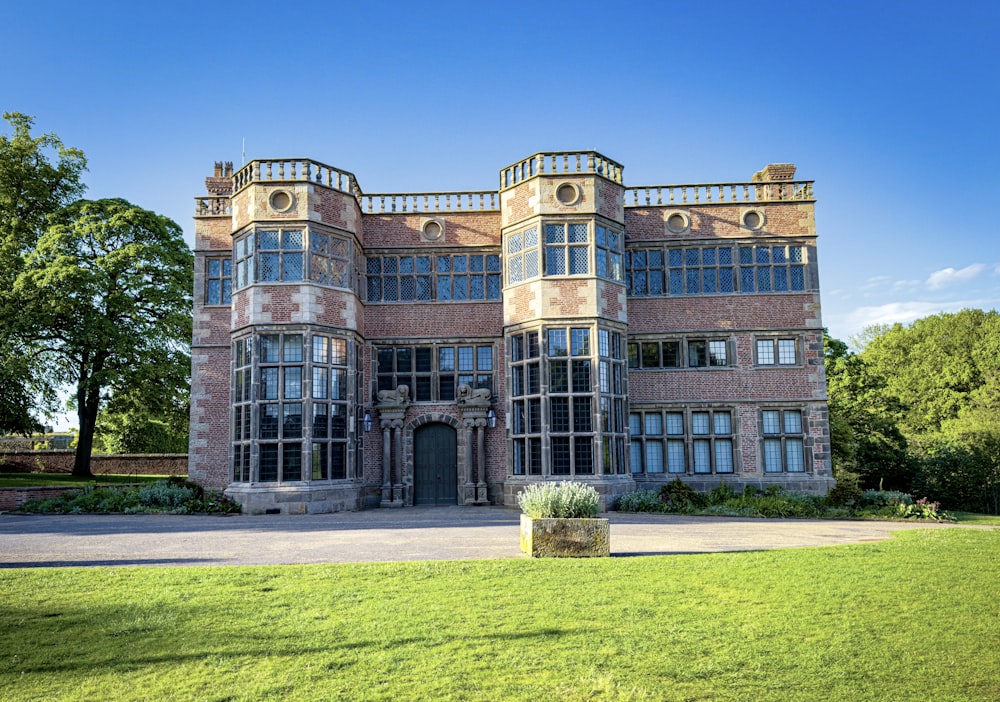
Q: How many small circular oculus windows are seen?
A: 5